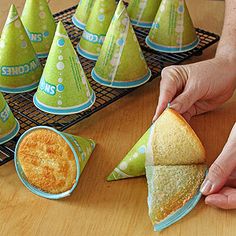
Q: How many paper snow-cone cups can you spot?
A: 11